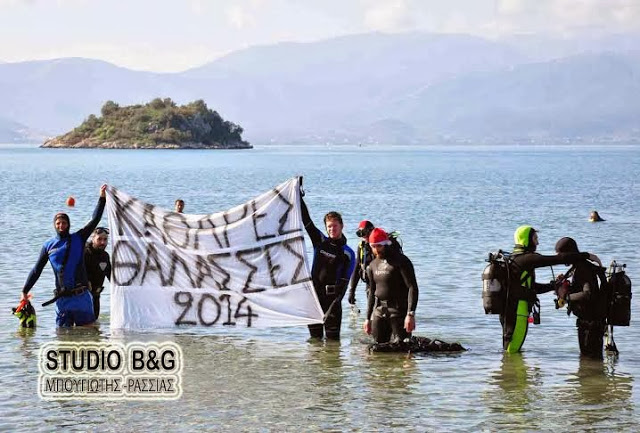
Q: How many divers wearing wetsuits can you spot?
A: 7